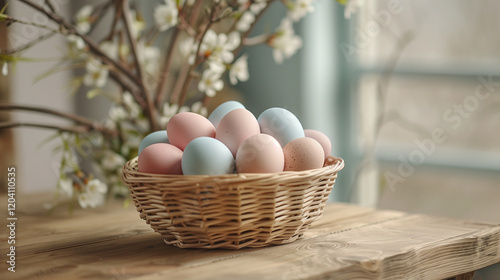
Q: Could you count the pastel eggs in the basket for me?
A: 10